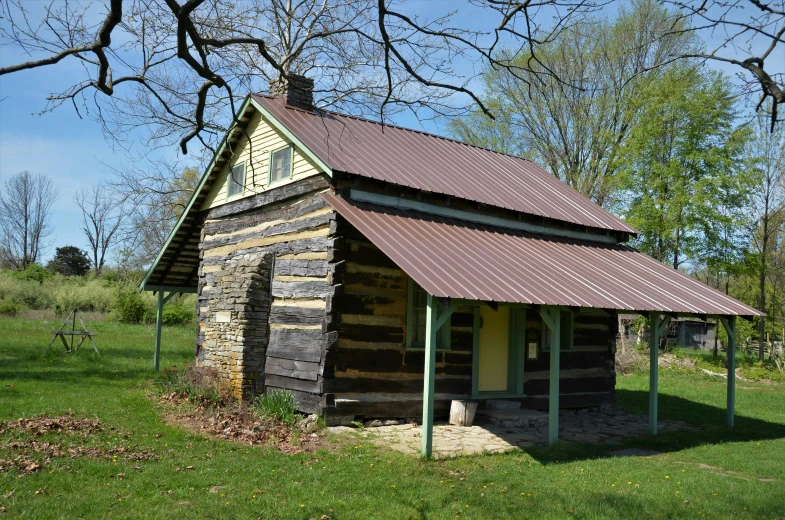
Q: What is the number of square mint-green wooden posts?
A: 5